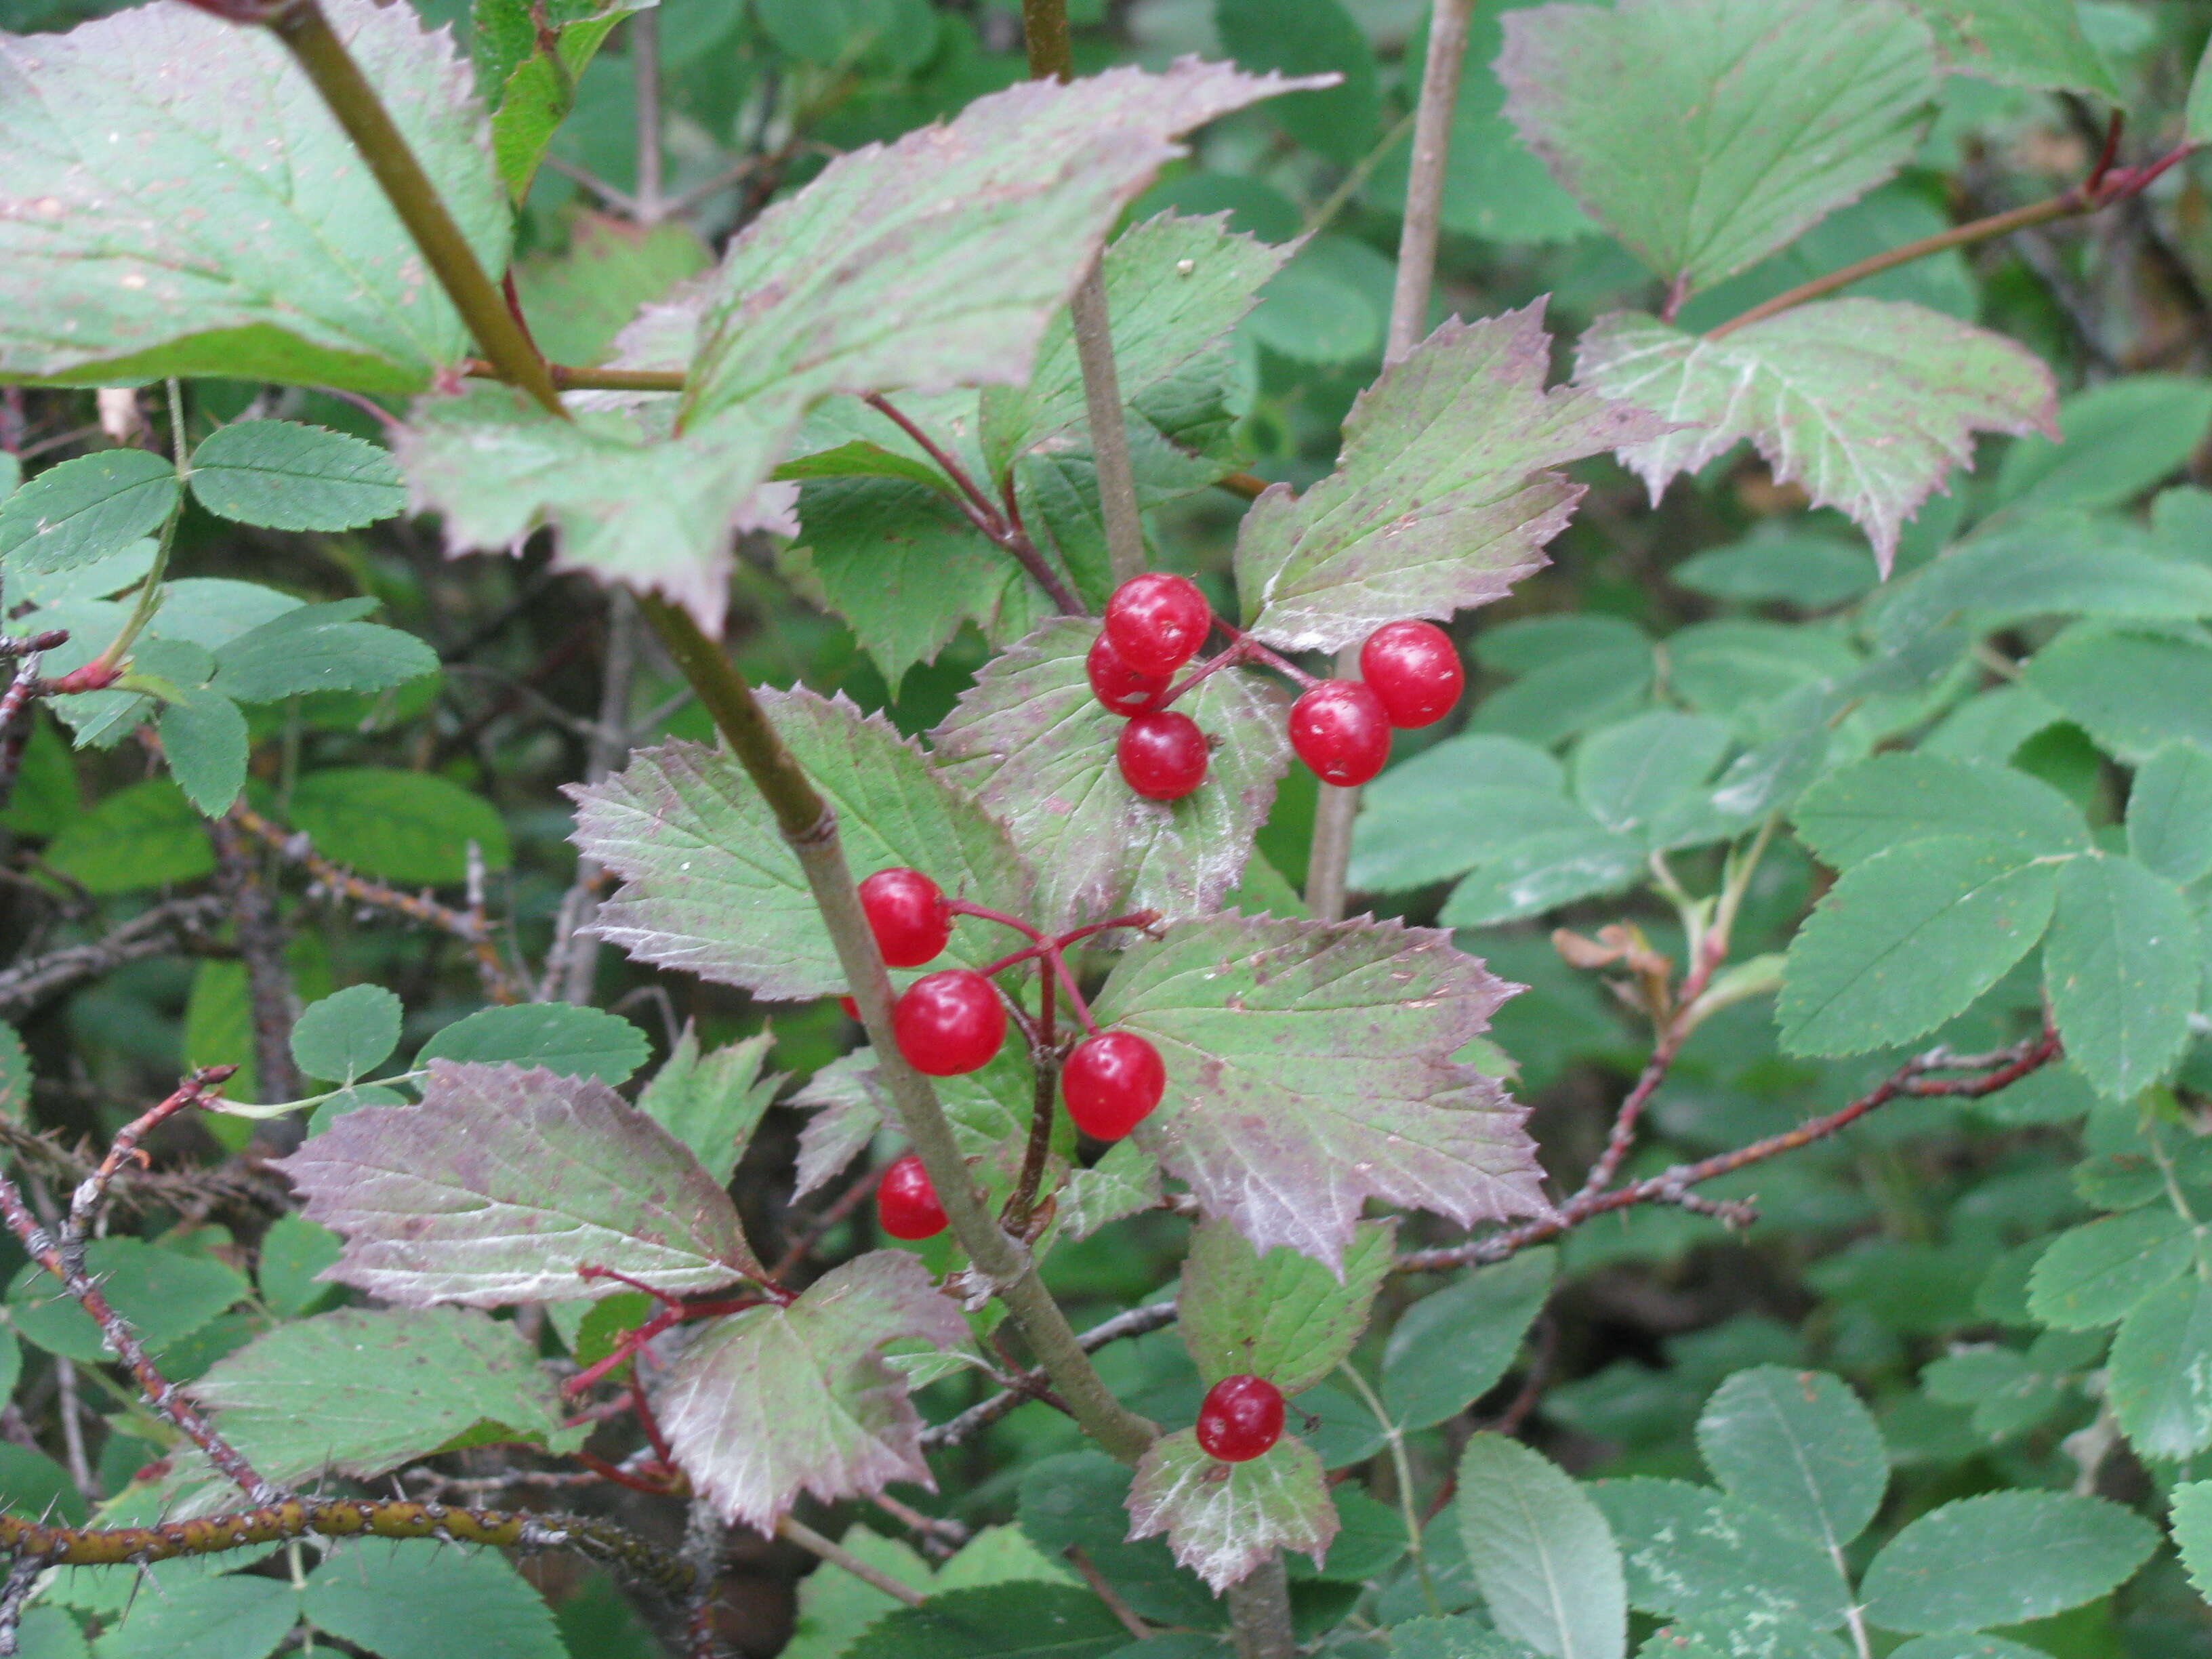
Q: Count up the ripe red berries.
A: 11